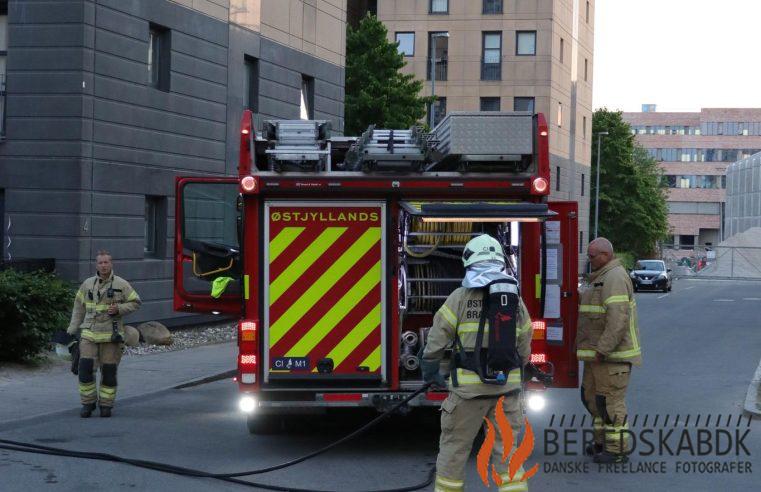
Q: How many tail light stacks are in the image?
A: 2